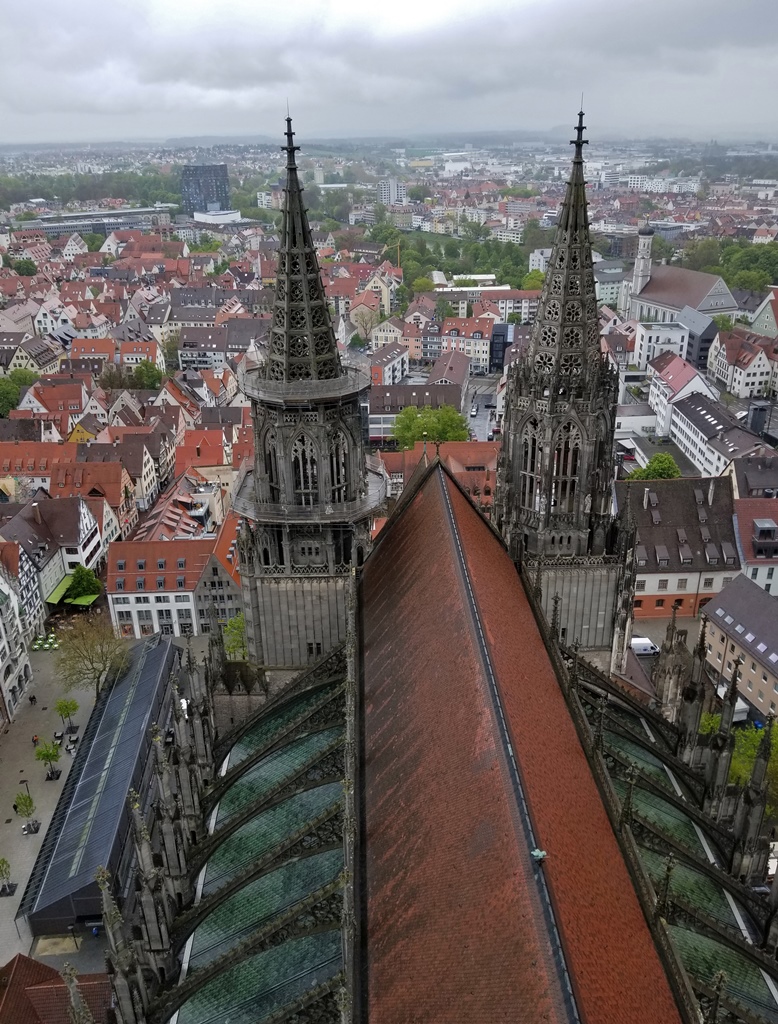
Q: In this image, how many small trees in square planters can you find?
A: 4